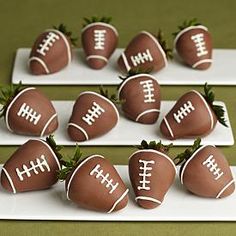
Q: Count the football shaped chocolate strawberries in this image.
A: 12